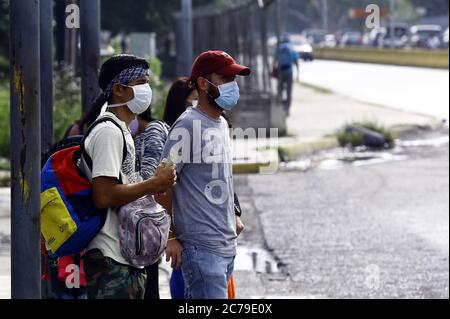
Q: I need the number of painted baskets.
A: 0